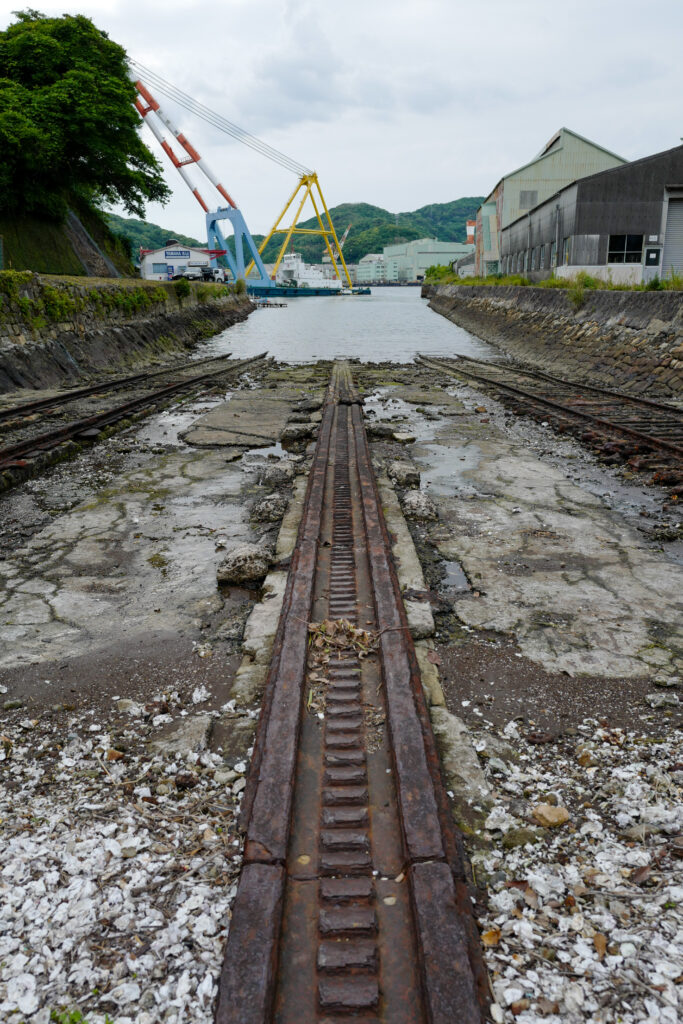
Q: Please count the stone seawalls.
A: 2